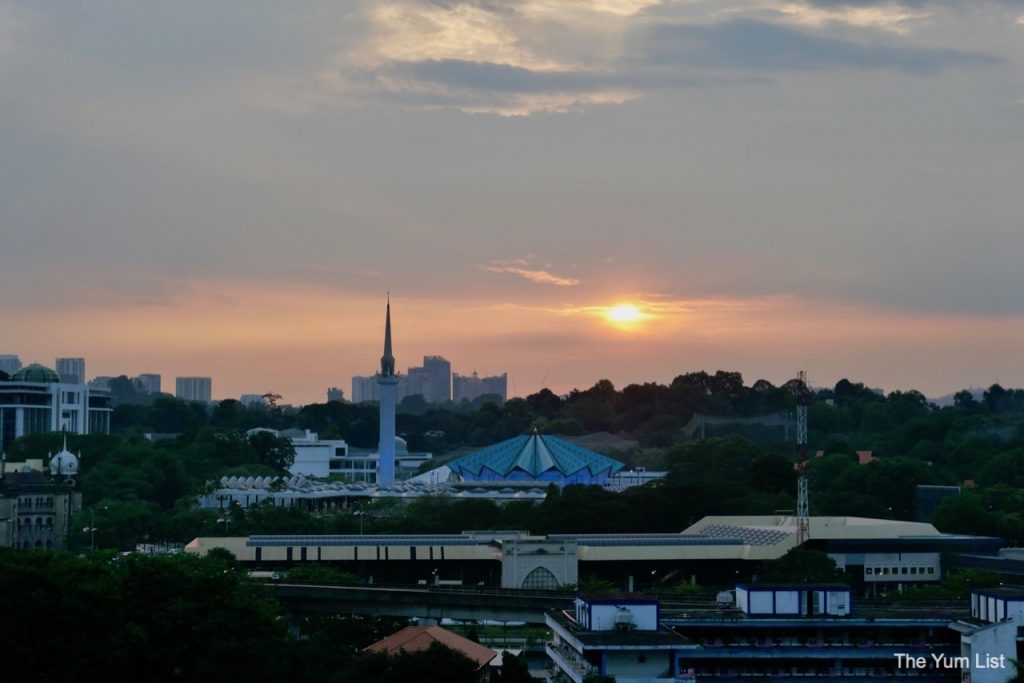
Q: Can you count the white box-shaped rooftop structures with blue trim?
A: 3